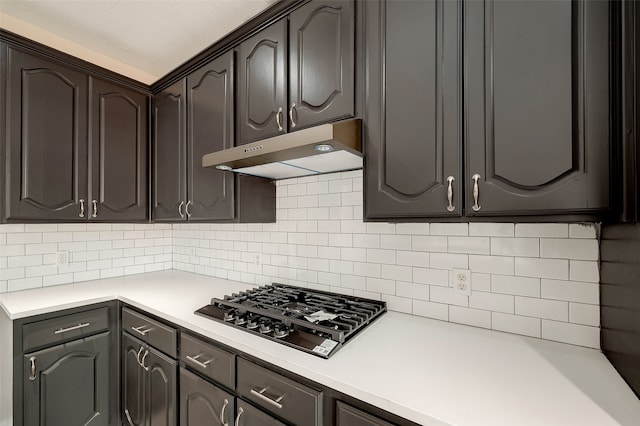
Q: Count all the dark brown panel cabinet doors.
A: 13